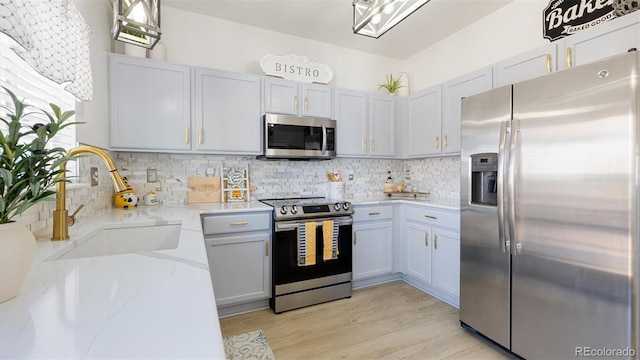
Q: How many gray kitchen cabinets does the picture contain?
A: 14